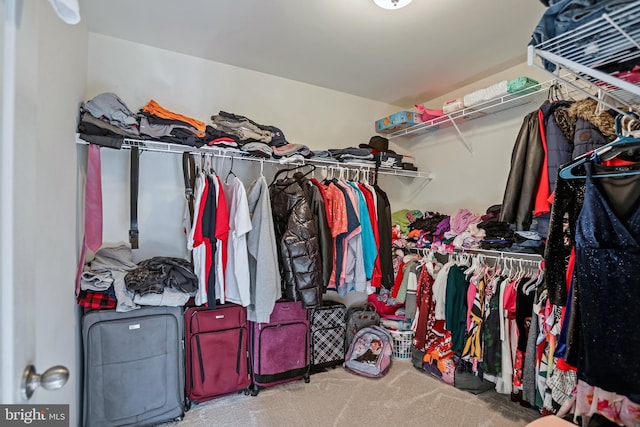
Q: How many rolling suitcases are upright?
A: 4